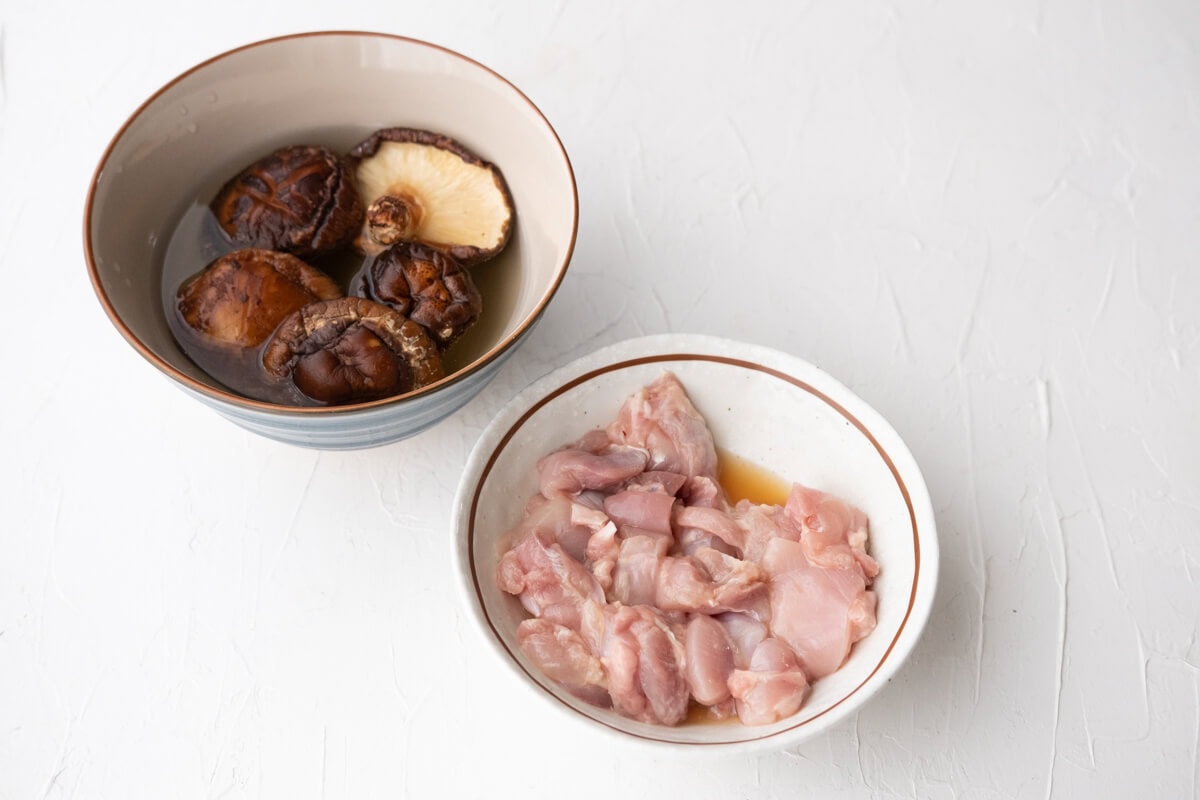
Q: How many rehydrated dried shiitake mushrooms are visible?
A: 5